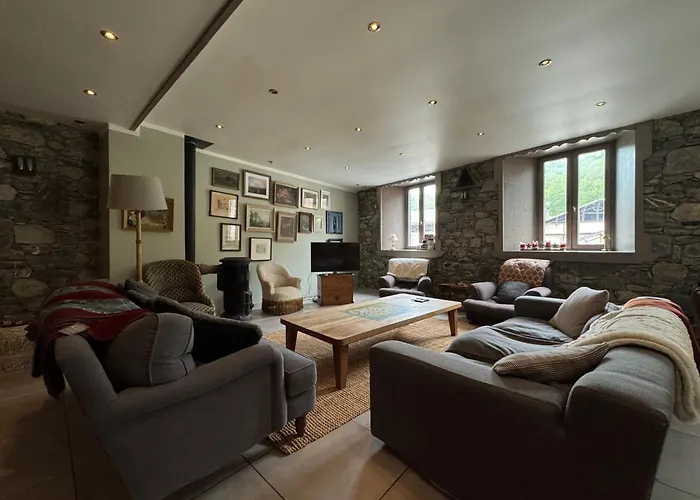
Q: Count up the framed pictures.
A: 14